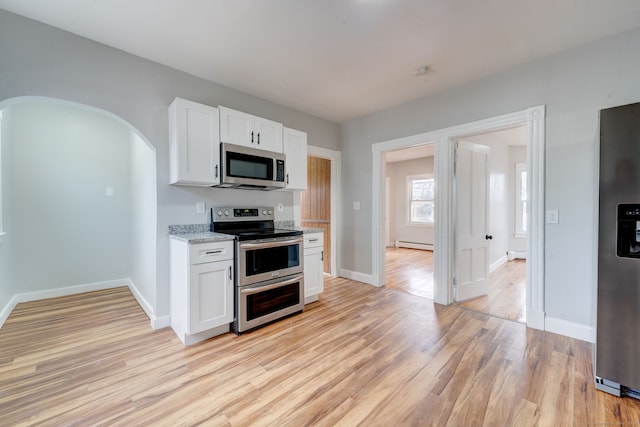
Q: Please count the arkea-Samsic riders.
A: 0